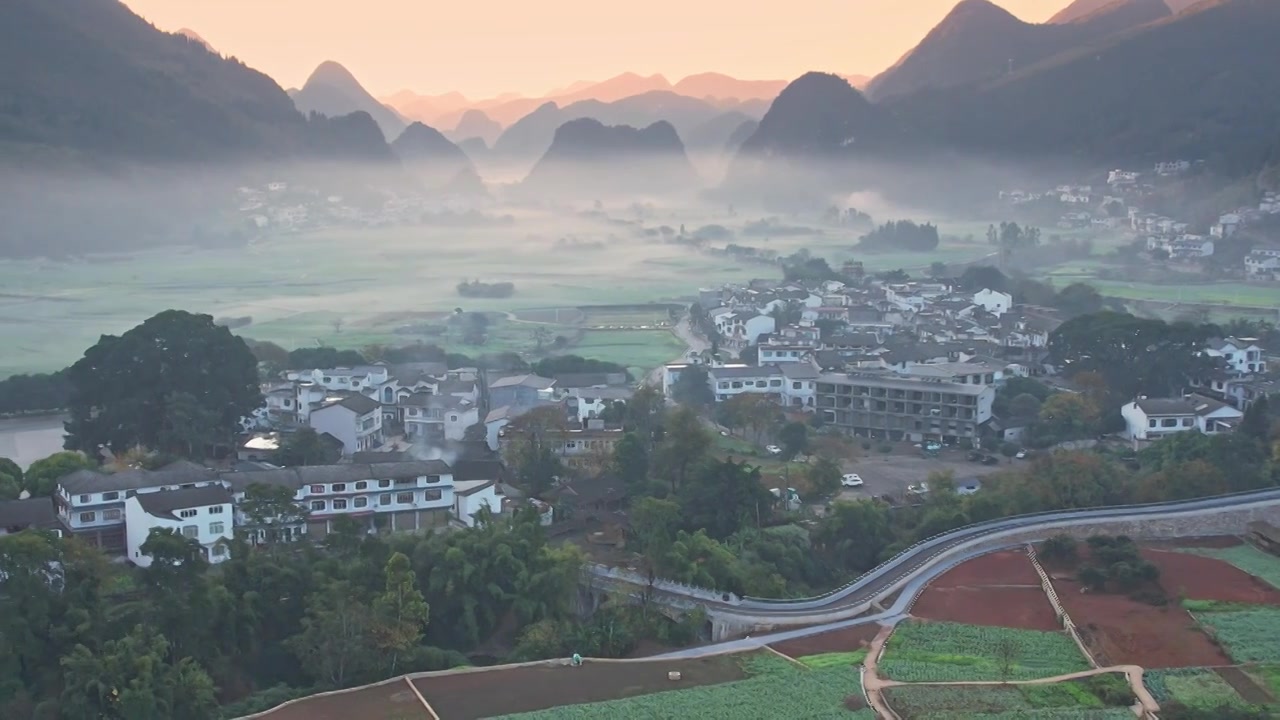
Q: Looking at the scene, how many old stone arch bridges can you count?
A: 1